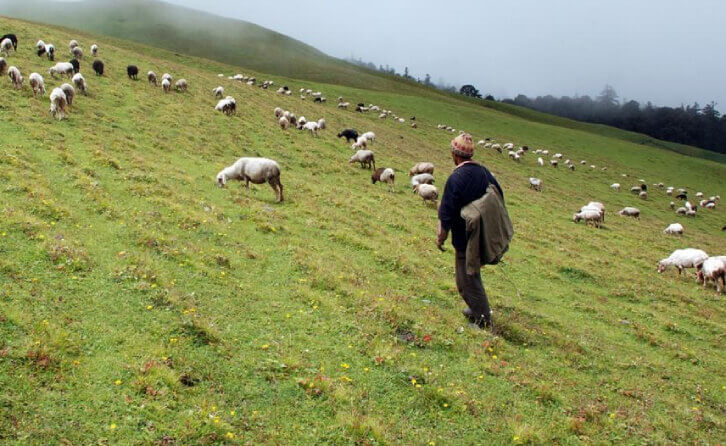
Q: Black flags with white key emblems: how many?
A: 0